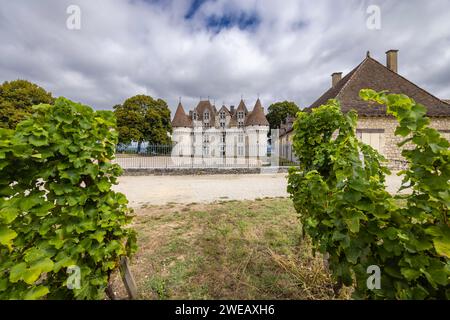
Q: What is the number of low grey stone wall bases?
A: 1